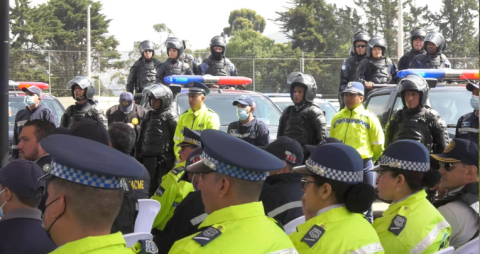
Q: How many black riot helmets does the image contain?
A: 11